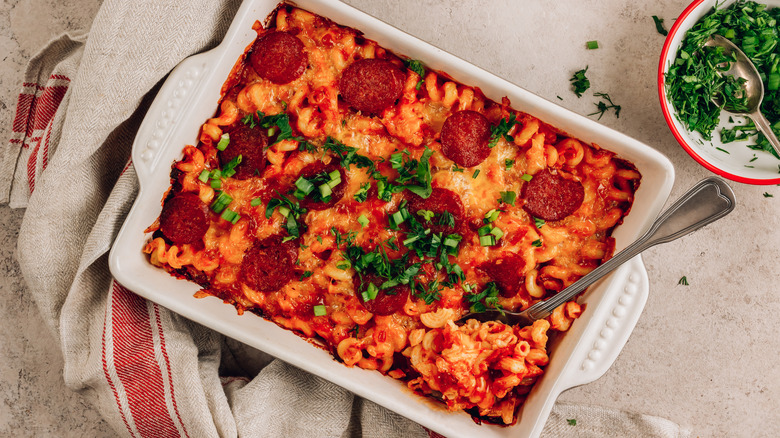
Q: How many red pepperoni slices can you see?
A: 11